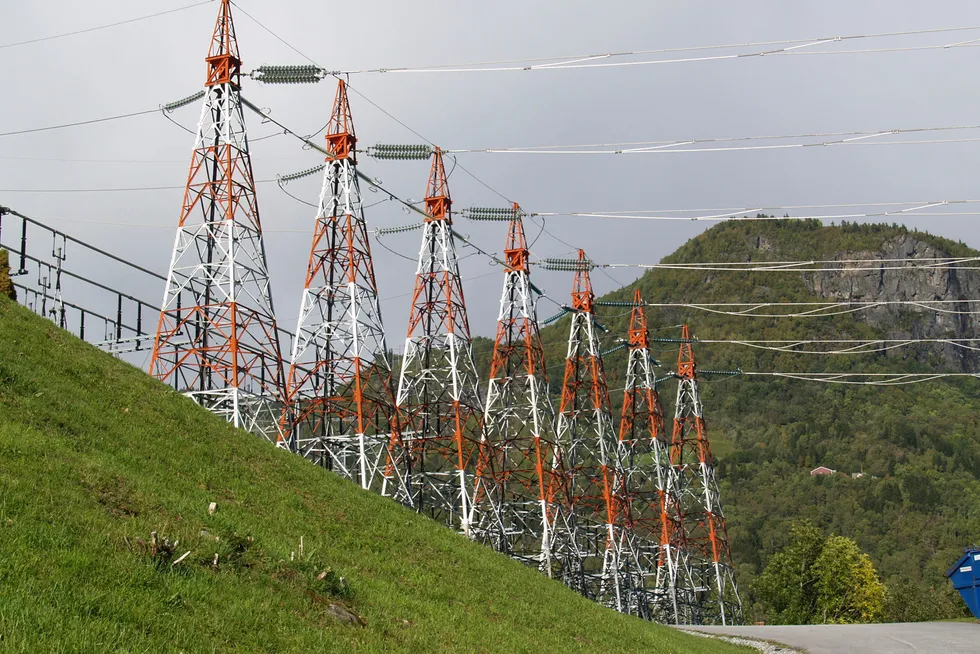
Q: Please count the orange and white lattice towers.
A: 7